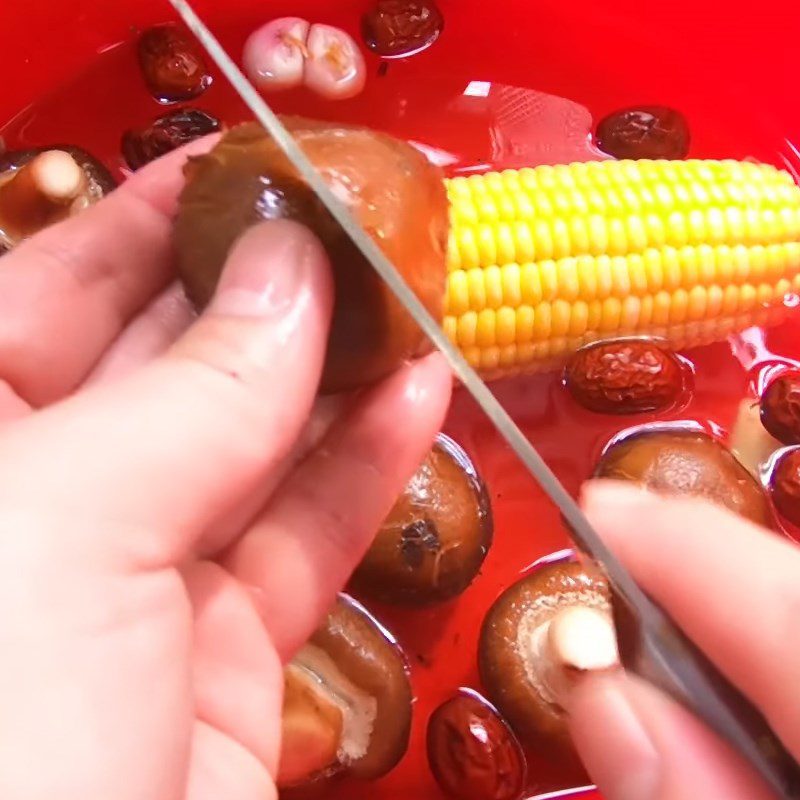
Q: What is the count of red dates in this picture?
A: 8